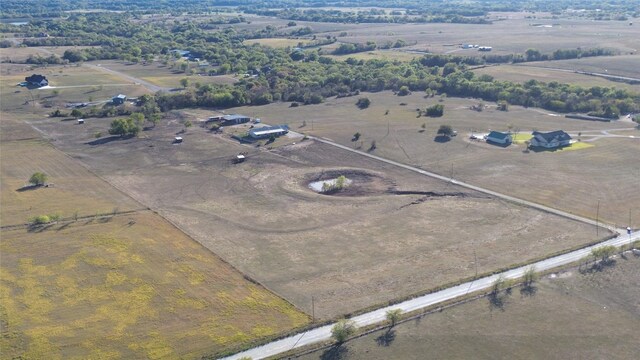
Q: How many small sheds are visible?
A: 3